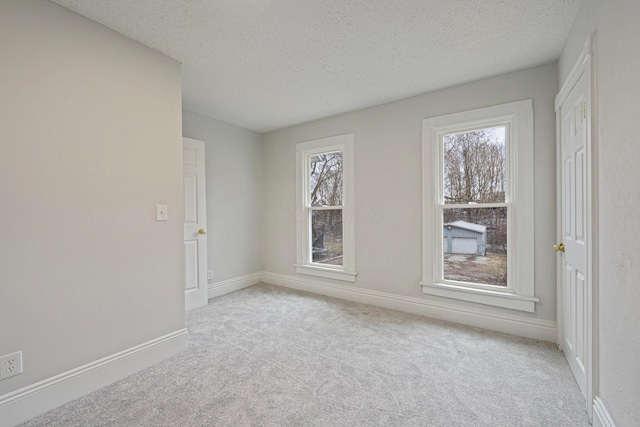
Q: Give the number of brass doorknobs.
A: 2